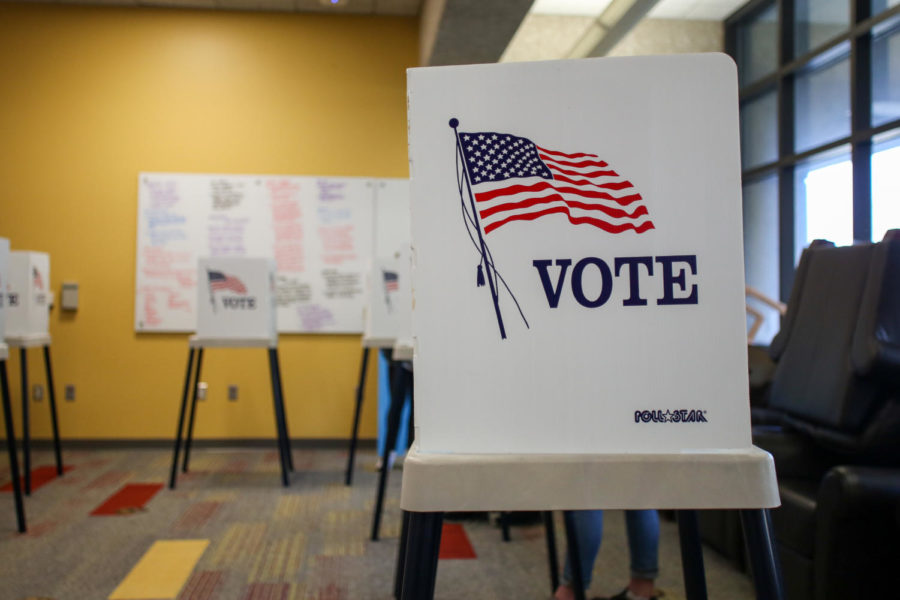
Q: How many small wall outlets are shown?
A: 4